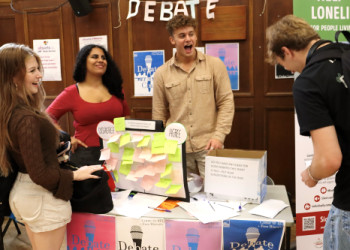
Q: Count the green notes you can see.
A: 14